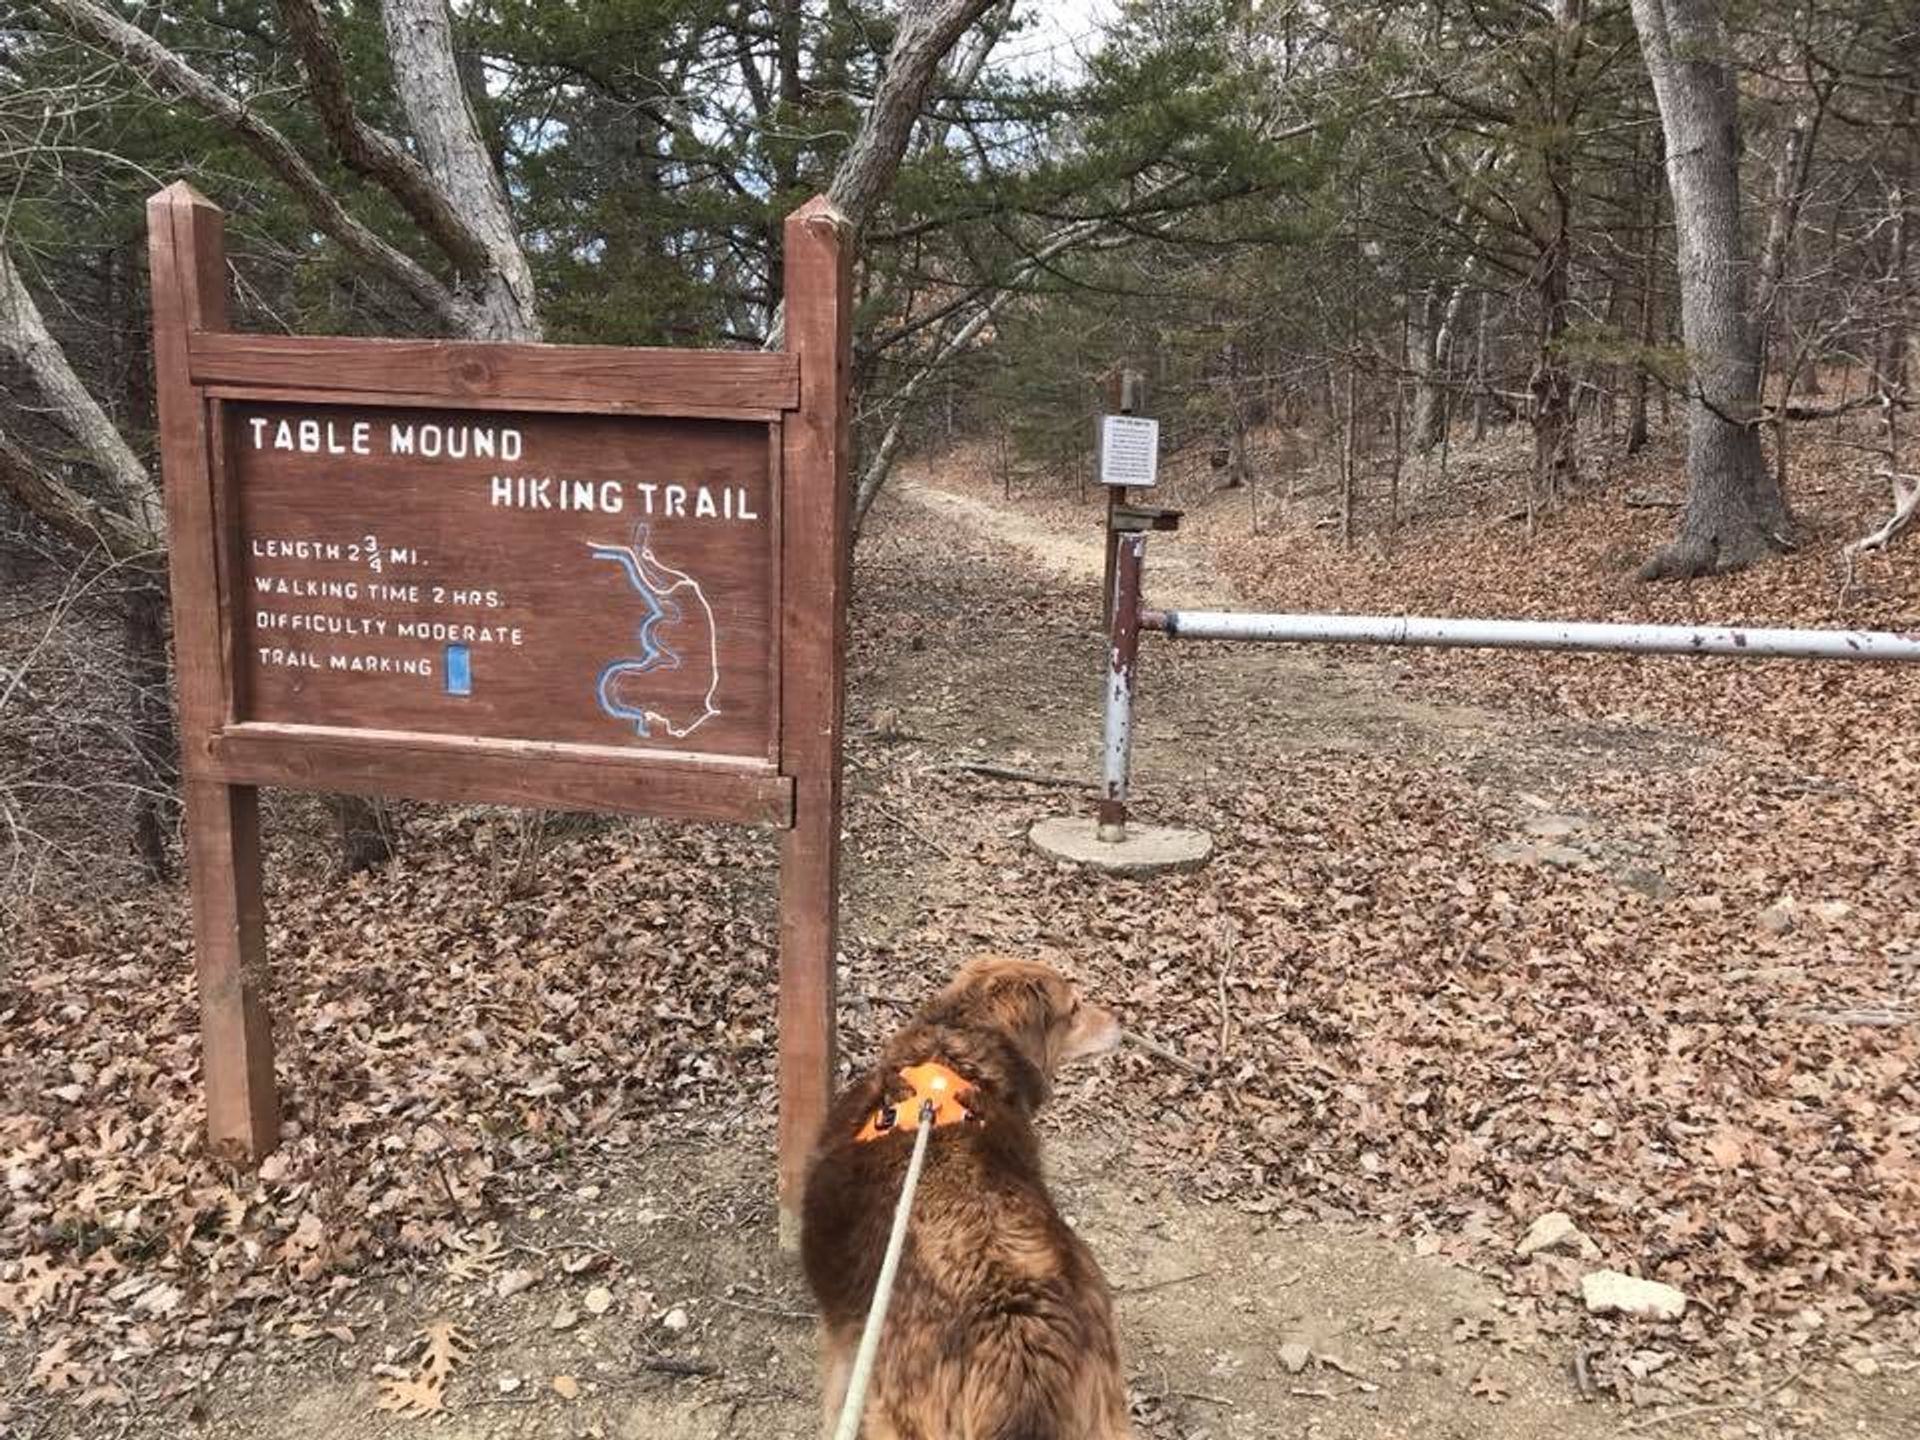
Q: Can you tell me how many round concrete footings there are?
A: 1